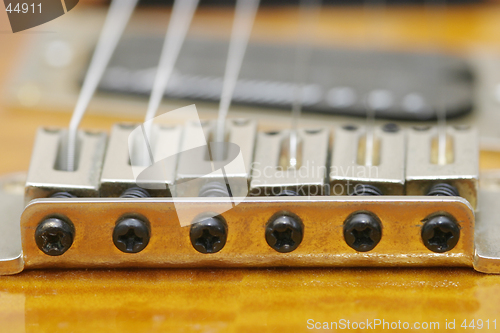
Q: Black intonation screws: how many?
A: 6